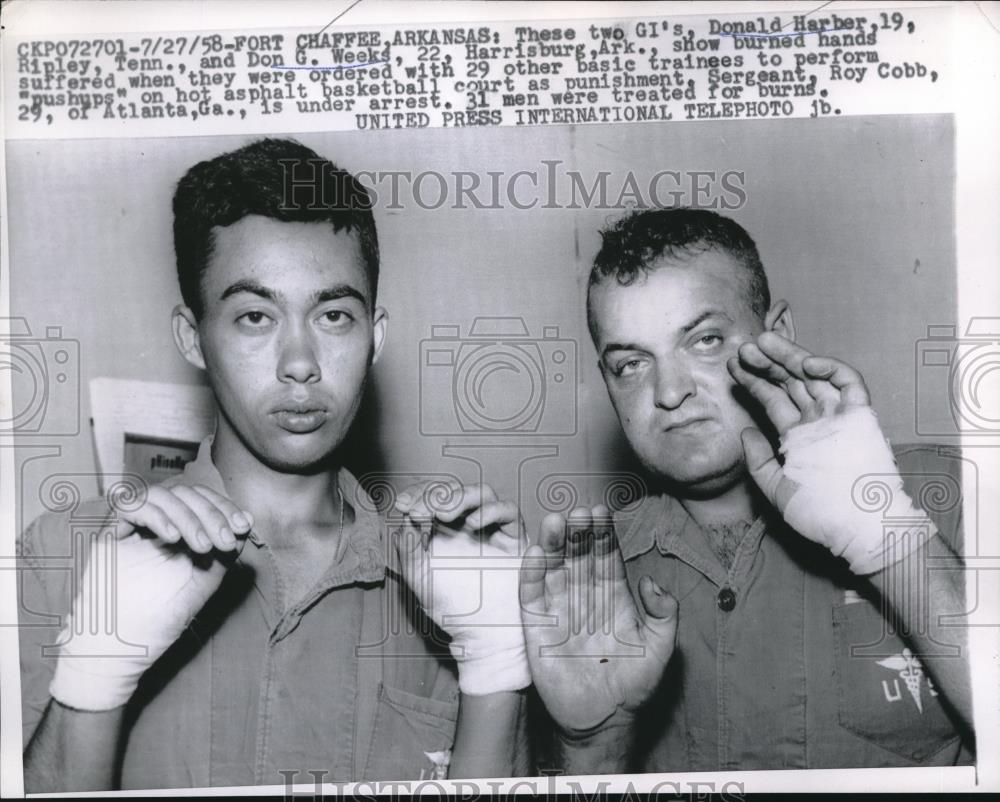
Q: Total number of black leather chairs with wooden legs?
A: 0